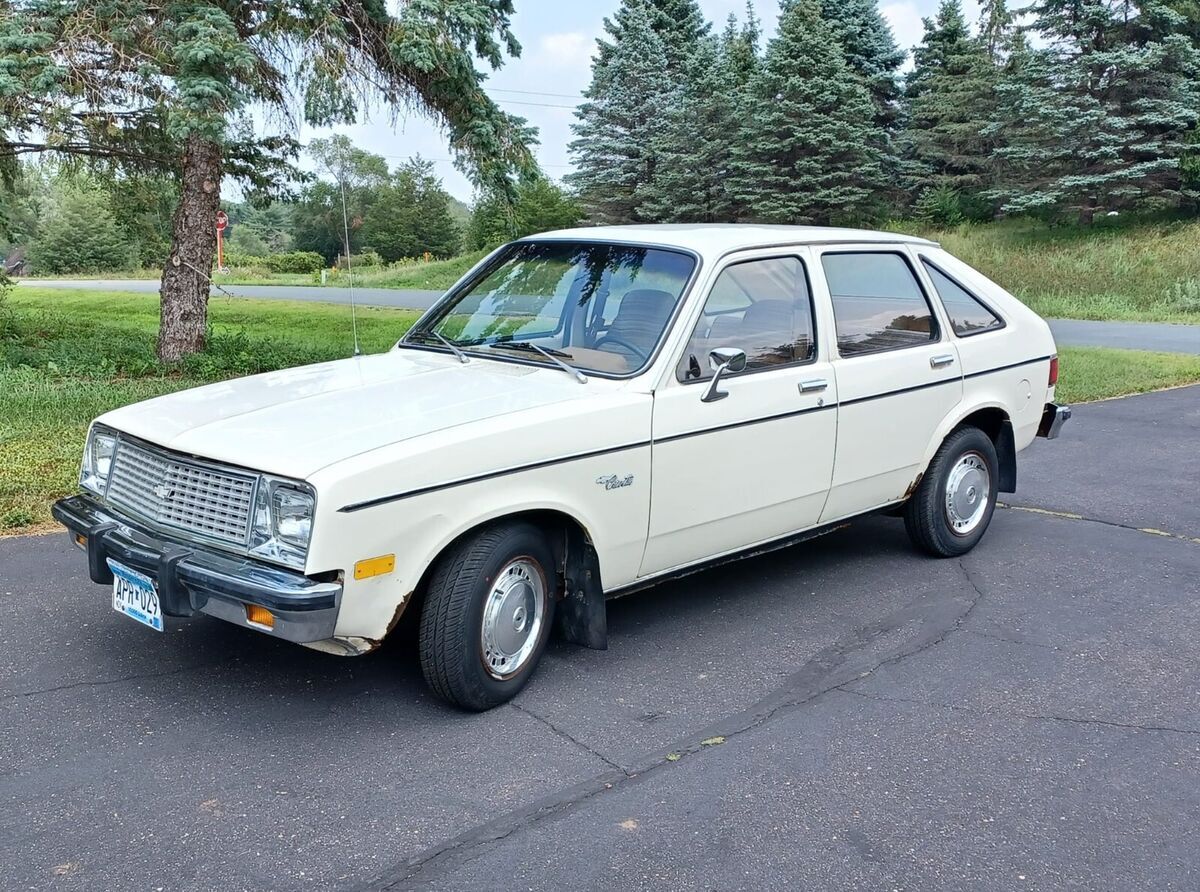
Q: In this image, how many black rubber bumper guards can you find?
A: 2